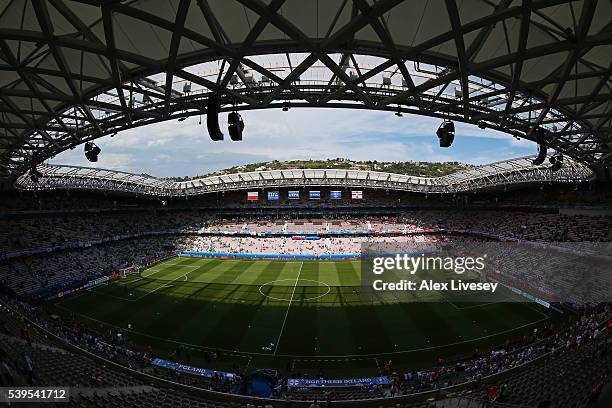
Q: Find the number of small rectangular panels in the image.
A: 6